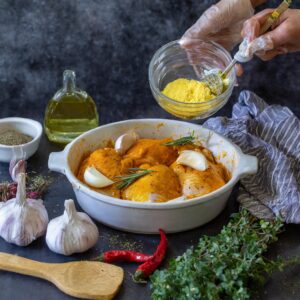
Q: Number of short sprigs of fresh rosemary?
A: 2